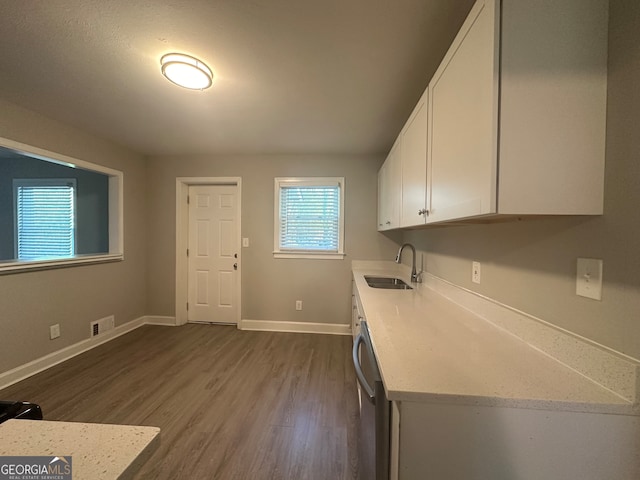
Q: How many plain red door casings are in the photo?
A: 0